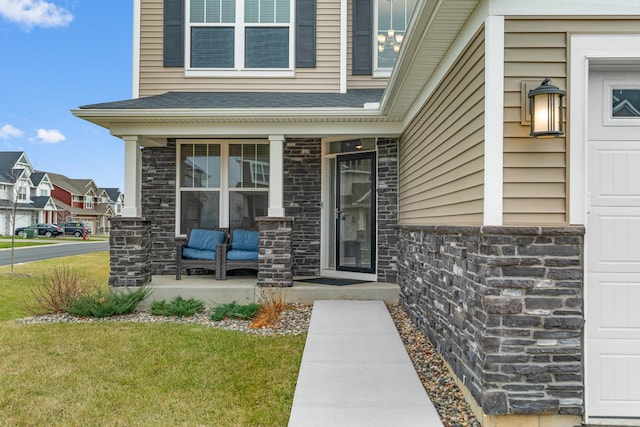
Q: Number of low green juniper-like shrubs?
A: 3